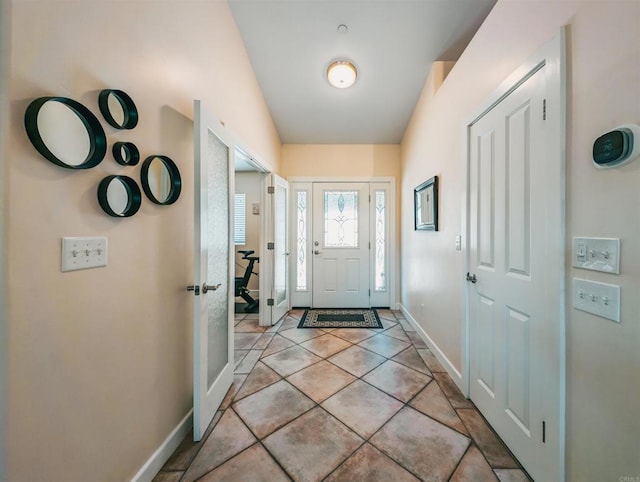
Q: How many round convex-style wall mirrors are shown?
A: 5